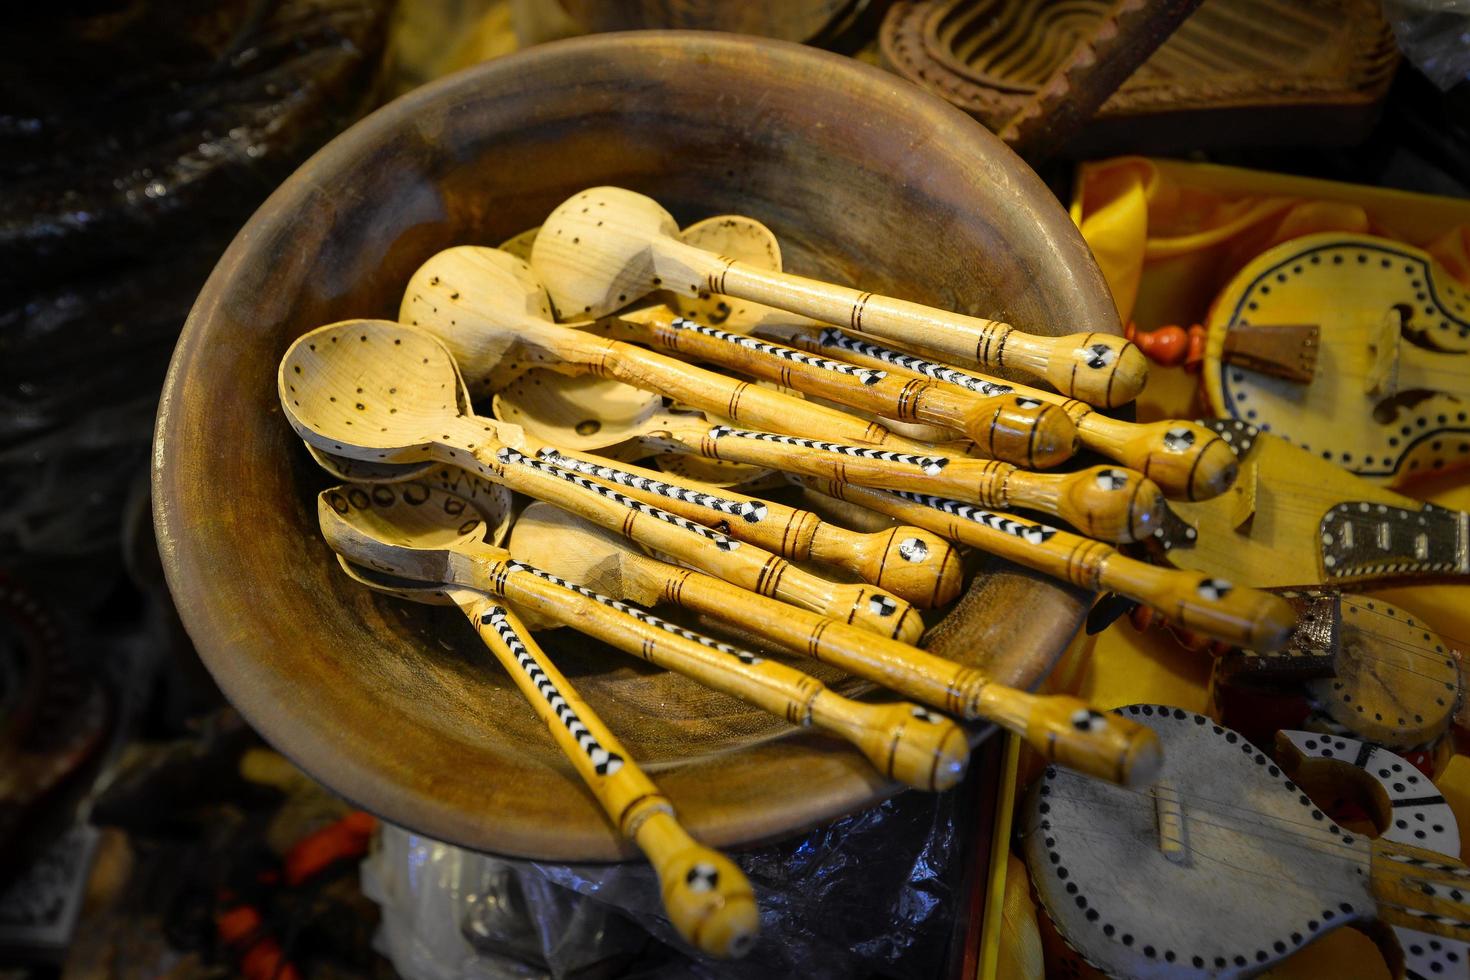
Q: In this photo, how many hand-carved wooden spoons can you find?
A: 11